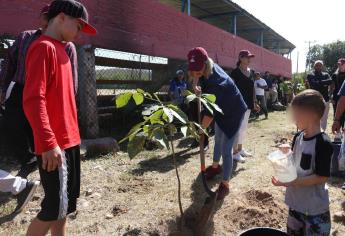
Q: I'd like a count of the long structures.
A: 1